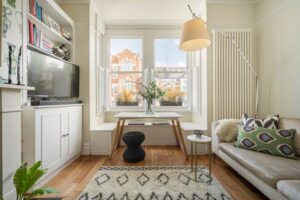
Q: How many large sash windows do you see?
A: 2